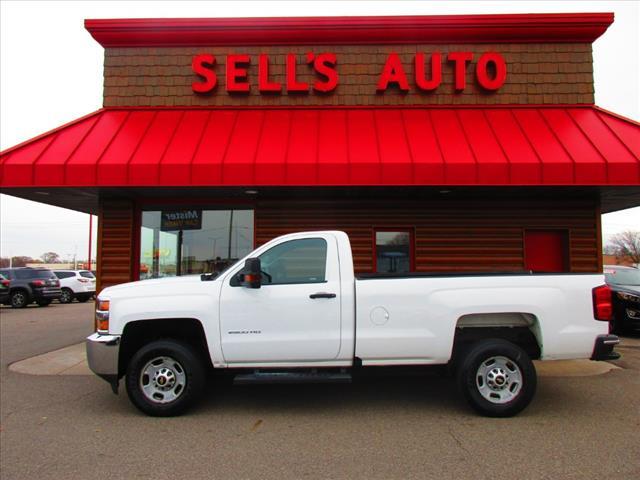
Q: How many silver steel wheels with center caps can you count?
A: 2